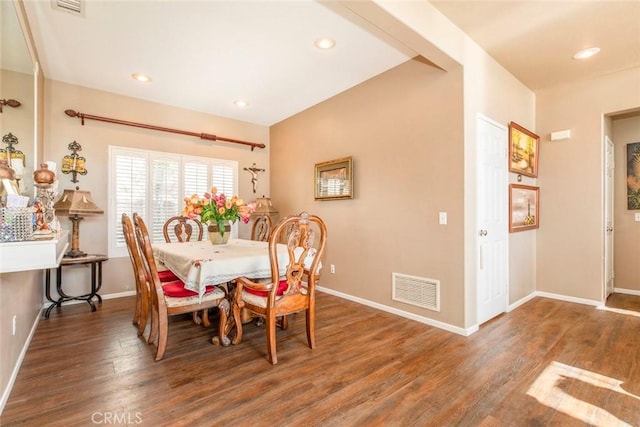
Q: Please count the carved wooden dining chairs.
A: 6